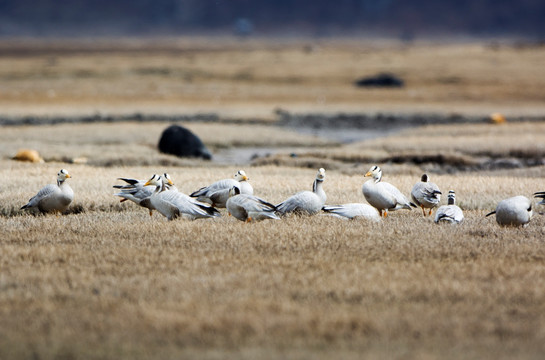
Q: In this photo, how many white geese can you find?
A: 12